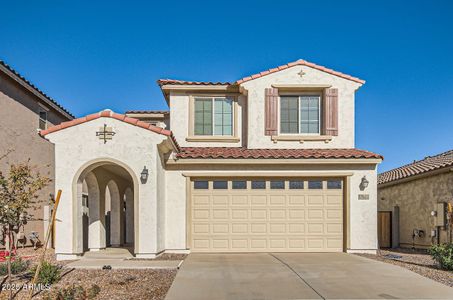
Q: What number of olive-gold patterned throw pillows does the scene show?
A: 0